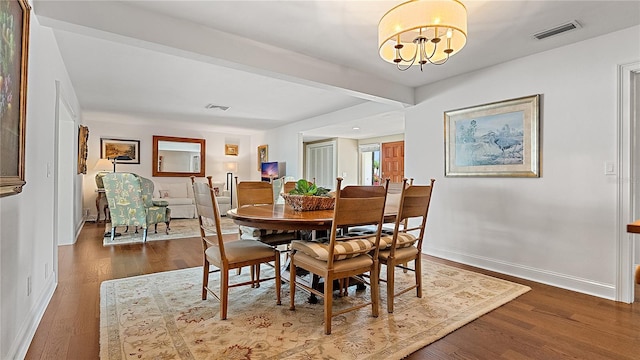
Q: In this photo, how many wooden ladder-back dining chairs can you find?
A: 6